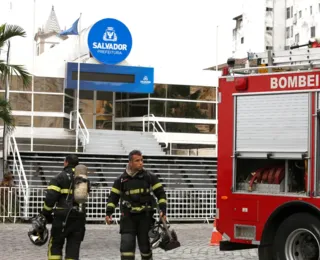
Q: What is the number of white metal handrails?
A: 3